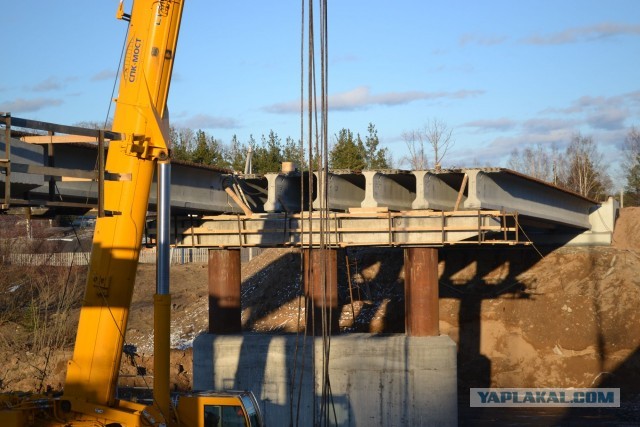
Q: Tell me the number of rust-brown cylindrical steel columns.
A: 3